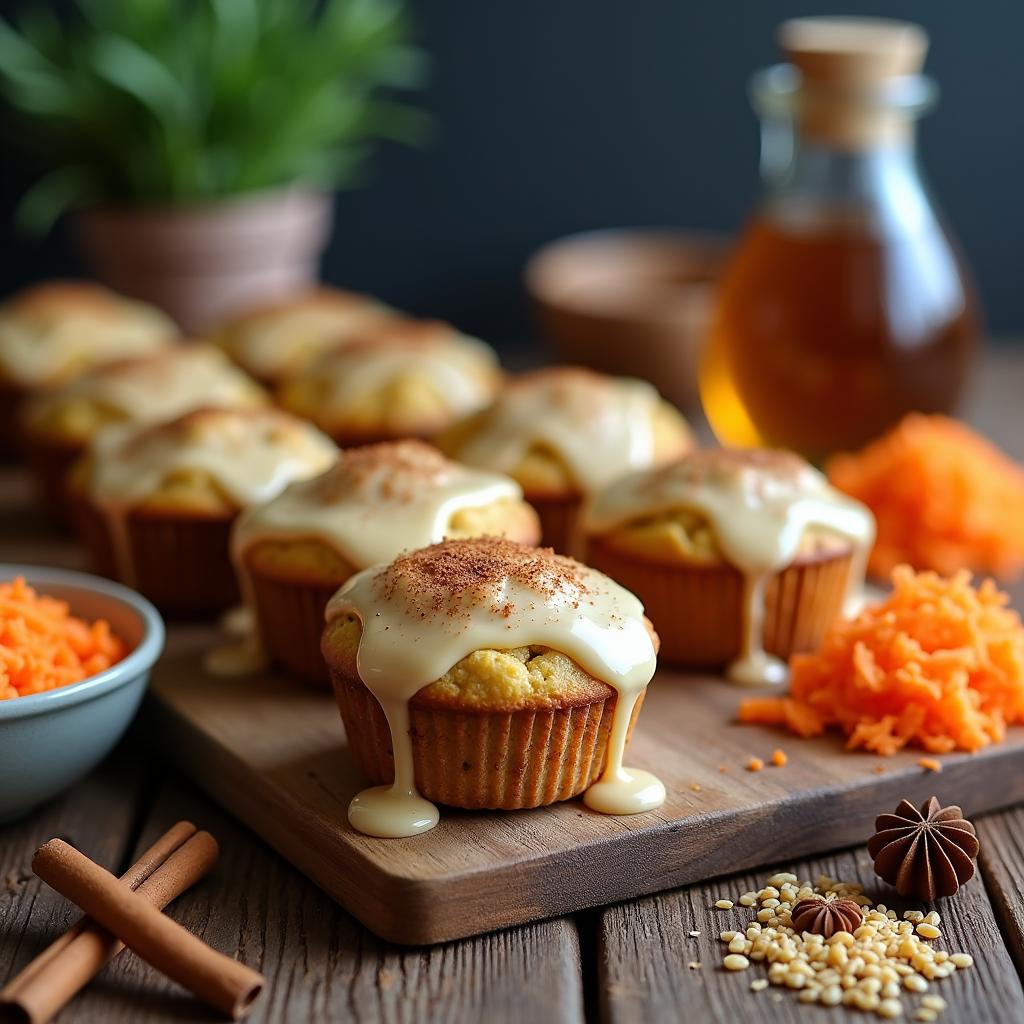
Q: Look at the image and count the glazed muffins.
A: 9